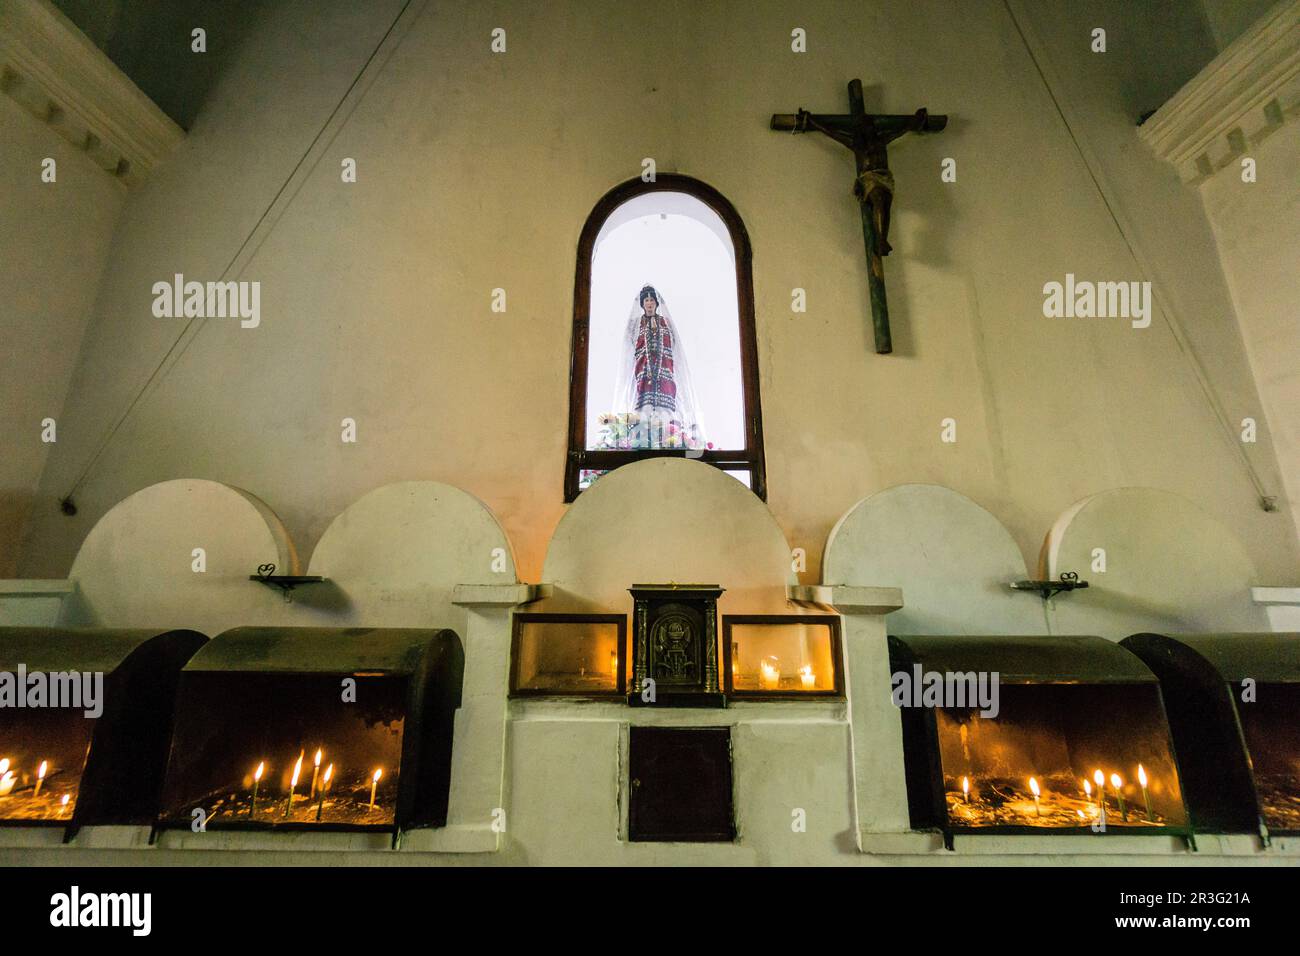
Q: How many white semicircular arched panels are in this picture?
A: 5